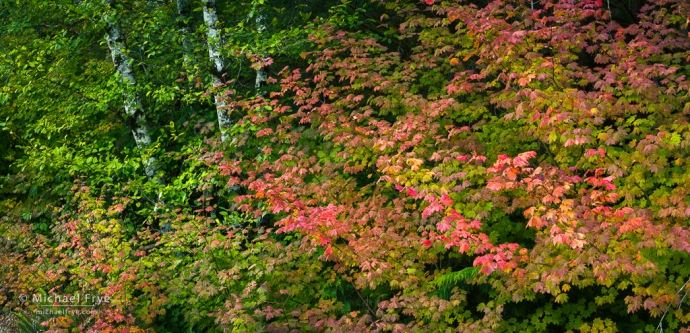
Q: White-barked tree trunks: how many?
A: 4